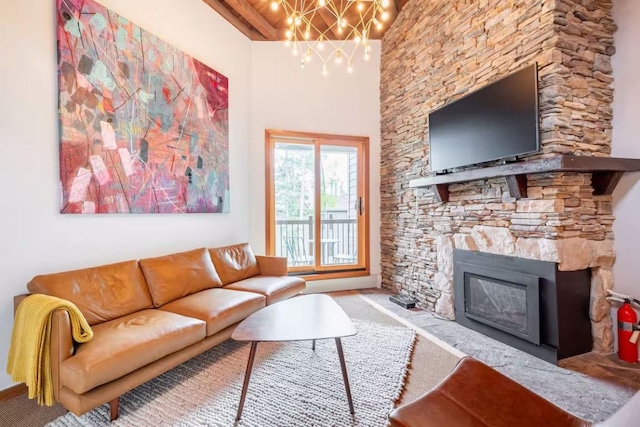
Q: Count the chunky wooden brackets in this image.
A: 3